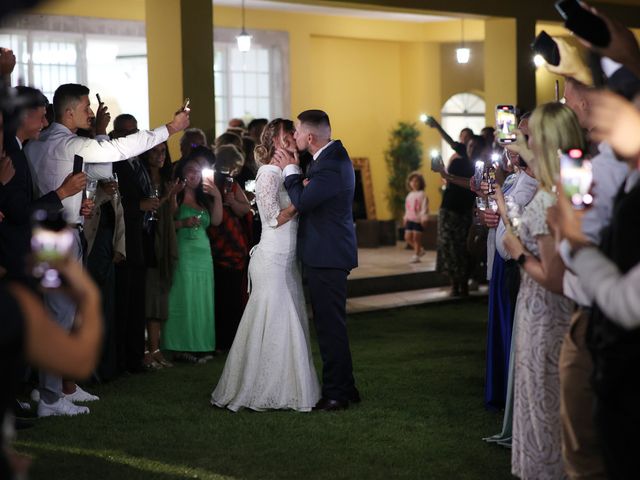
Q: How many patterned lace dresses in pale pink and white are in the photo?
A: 1